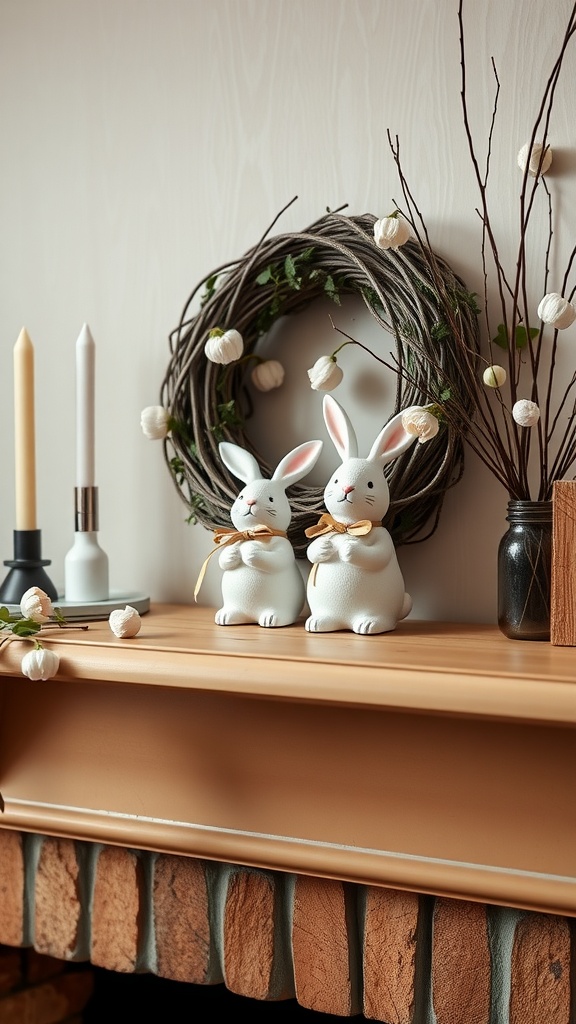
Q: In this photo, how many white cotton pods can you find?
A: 13